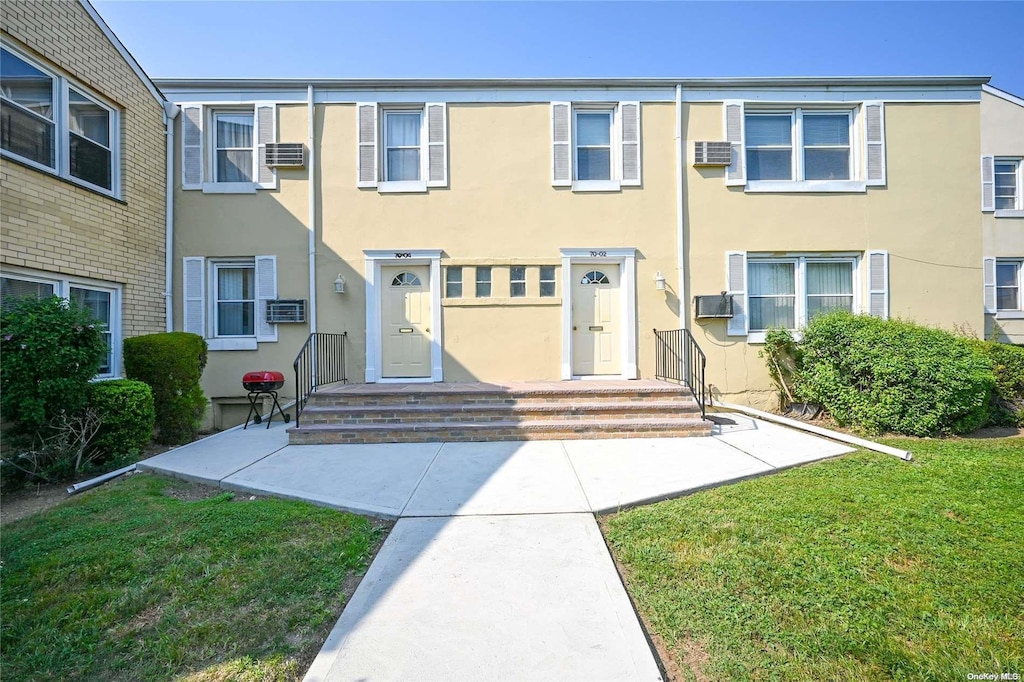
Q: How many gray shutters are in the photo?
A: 14